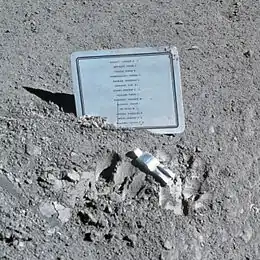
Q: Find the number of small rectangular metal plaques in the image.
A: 1